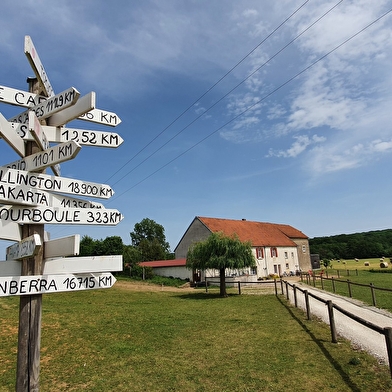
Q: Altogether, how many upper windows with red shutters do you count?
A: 2